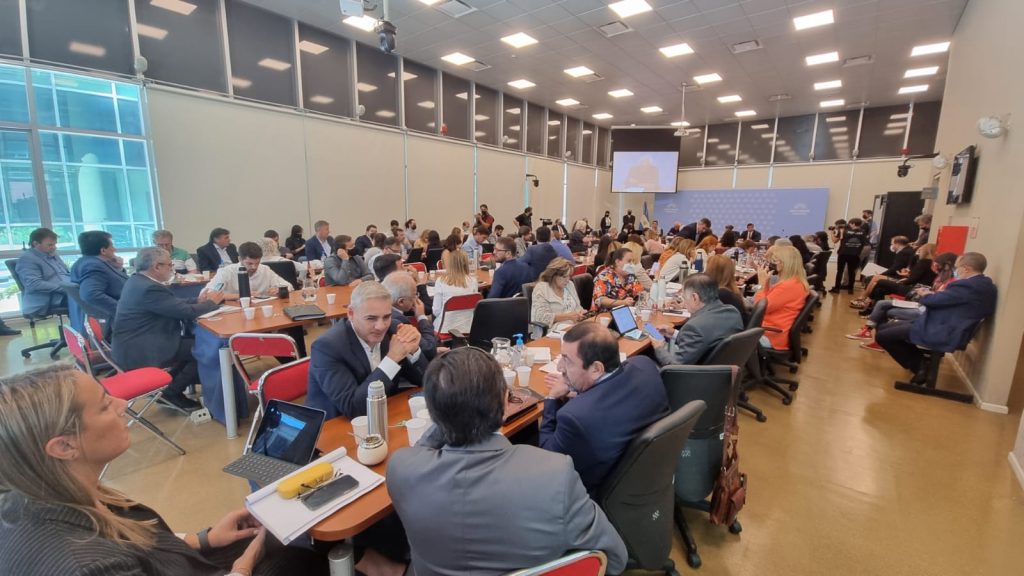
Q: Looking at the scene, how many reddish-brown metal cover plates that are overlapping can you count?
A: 0